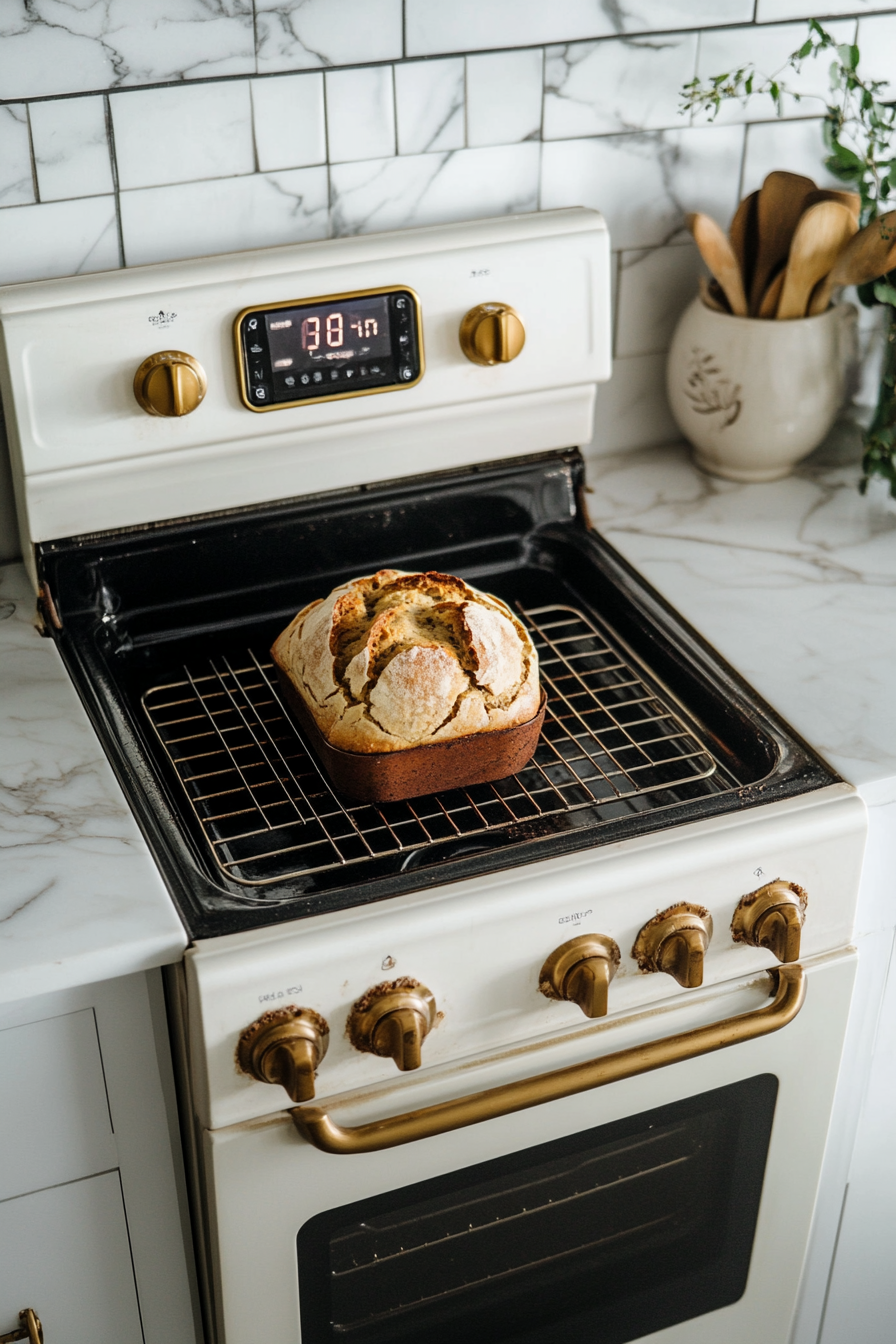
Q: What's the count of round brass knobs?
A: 7